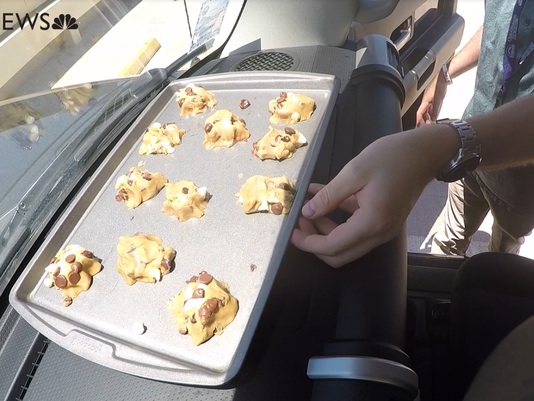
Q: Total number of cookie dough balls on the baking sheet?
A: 11